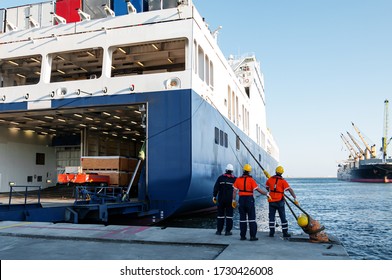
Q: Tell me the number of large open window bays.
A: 3